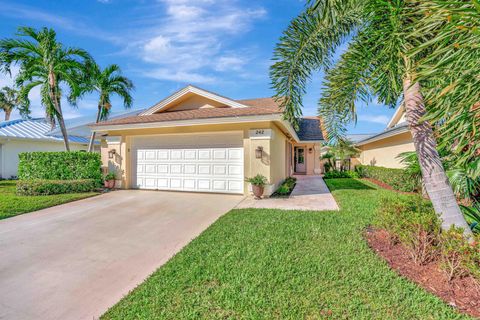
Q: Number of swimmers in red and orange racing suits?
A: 0